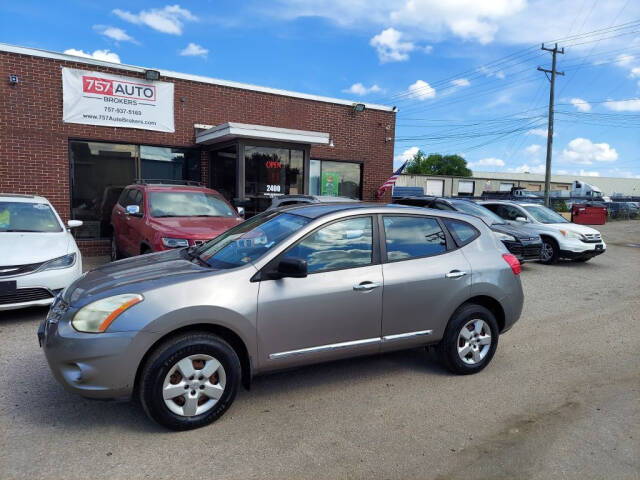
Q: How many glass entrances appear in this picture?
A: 1